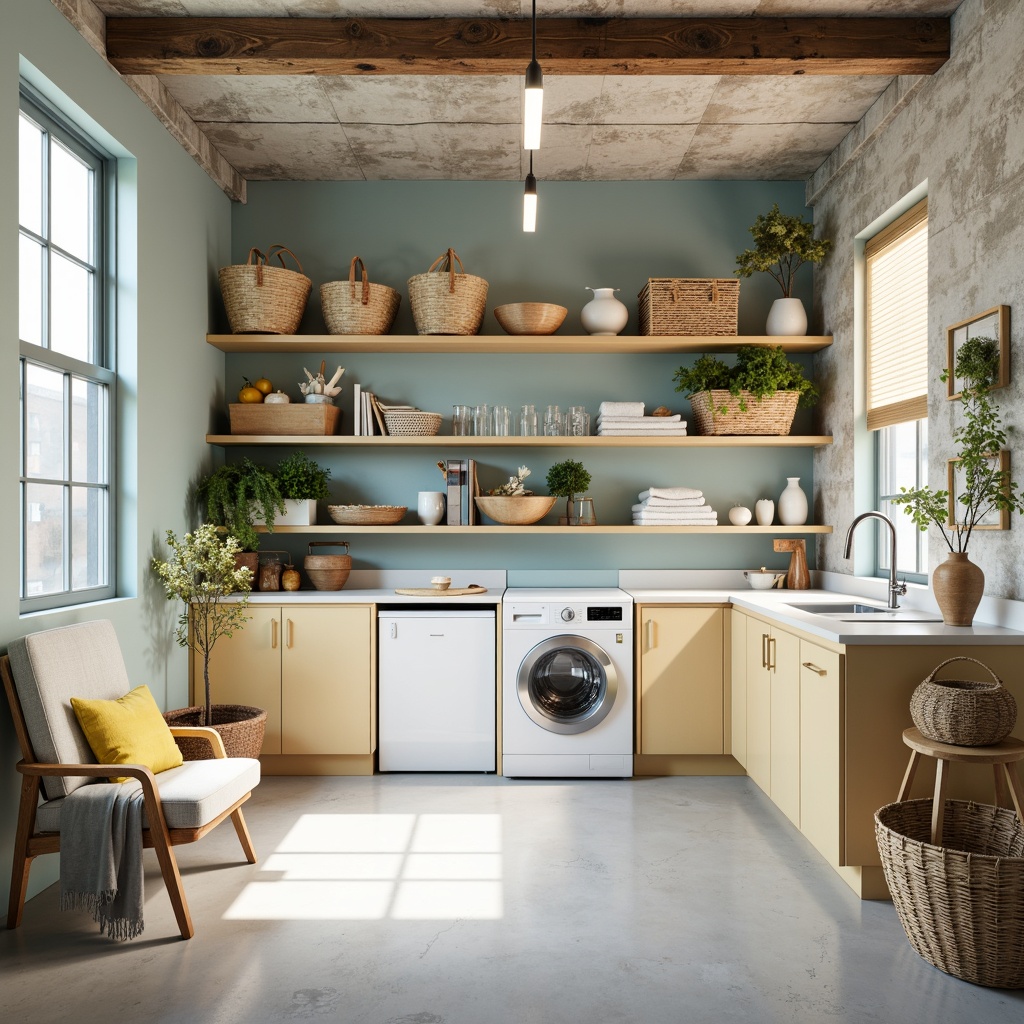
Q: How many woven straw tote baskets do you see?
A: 3